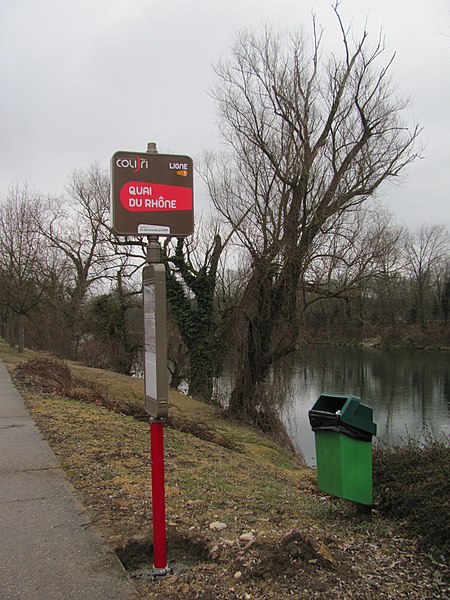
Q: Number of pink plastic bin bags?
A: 0